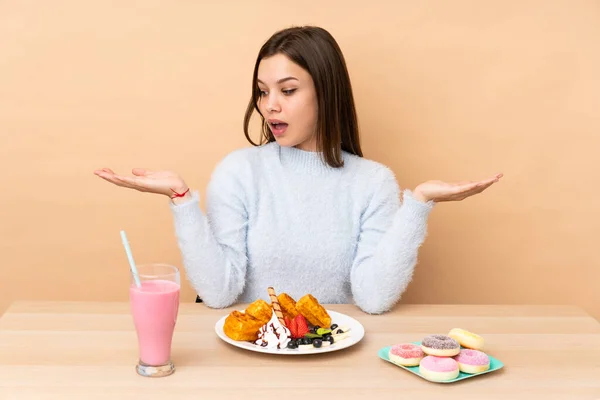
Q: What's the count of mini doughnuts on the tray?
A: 5